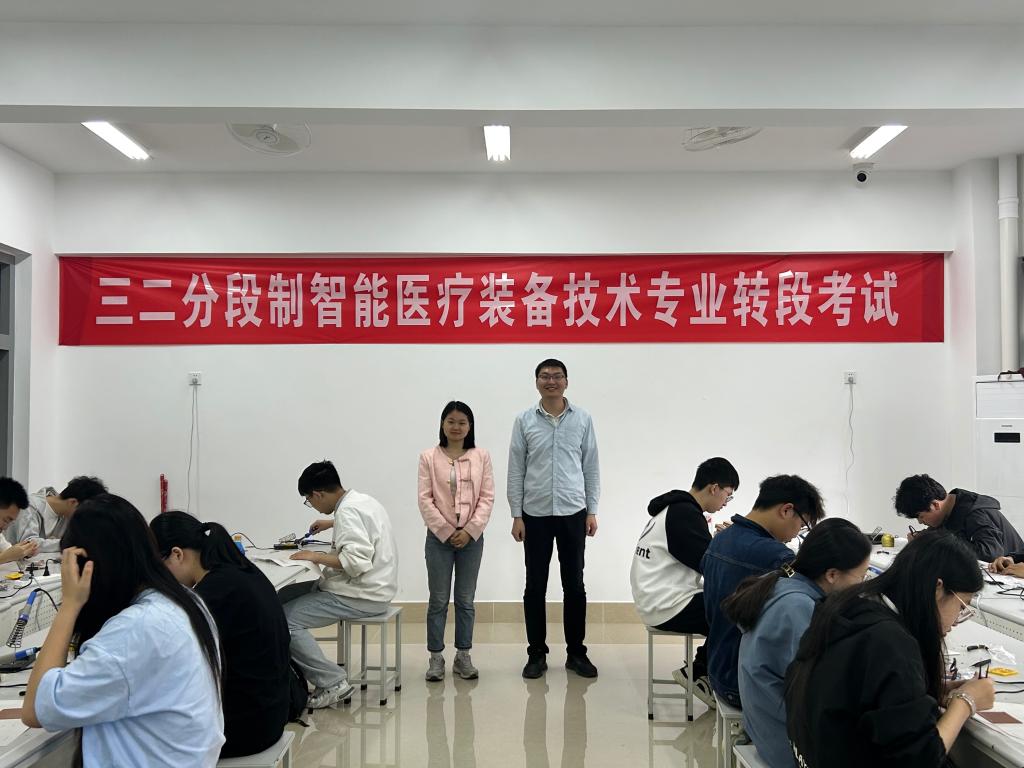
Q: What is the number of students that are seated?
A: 10